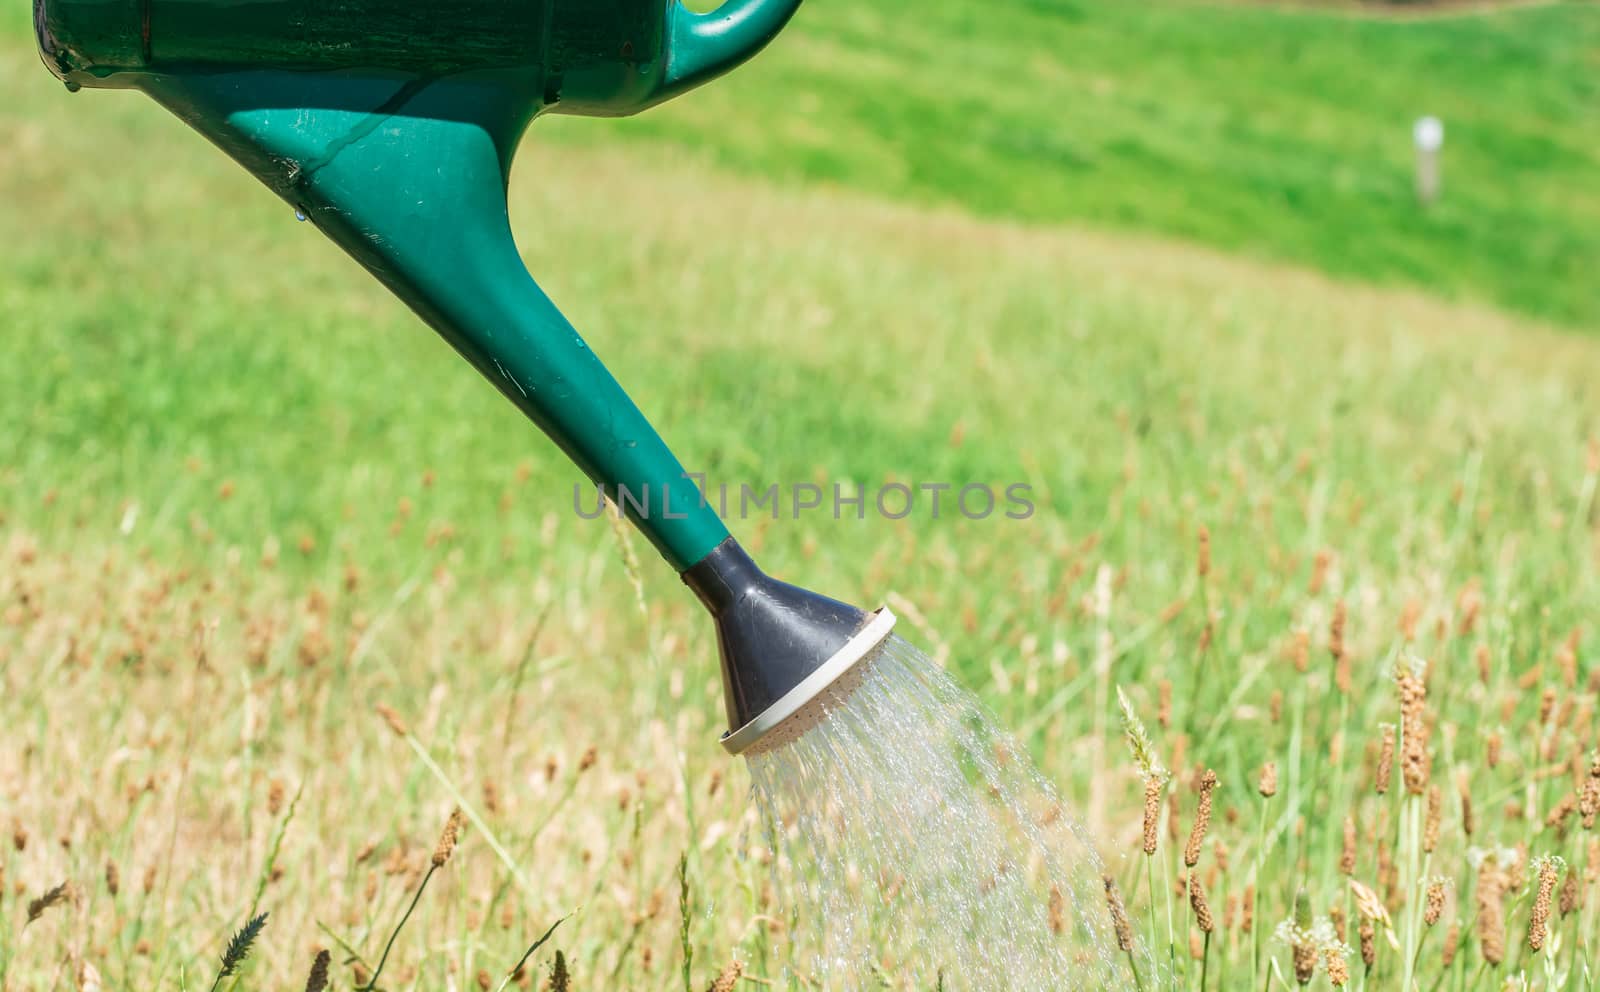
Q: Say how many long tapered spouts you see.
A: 1